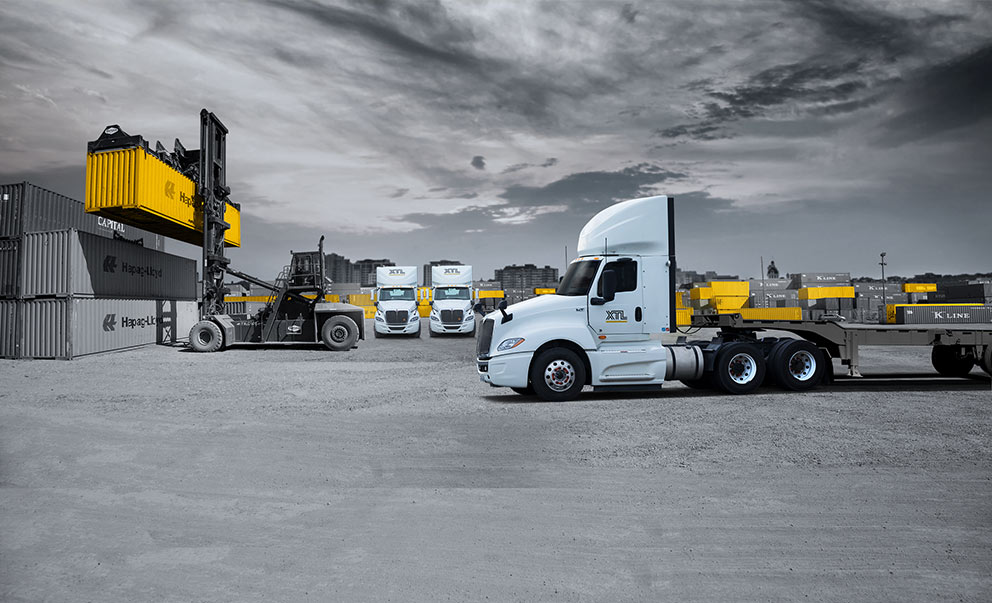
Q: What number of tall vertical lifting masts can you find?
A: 1